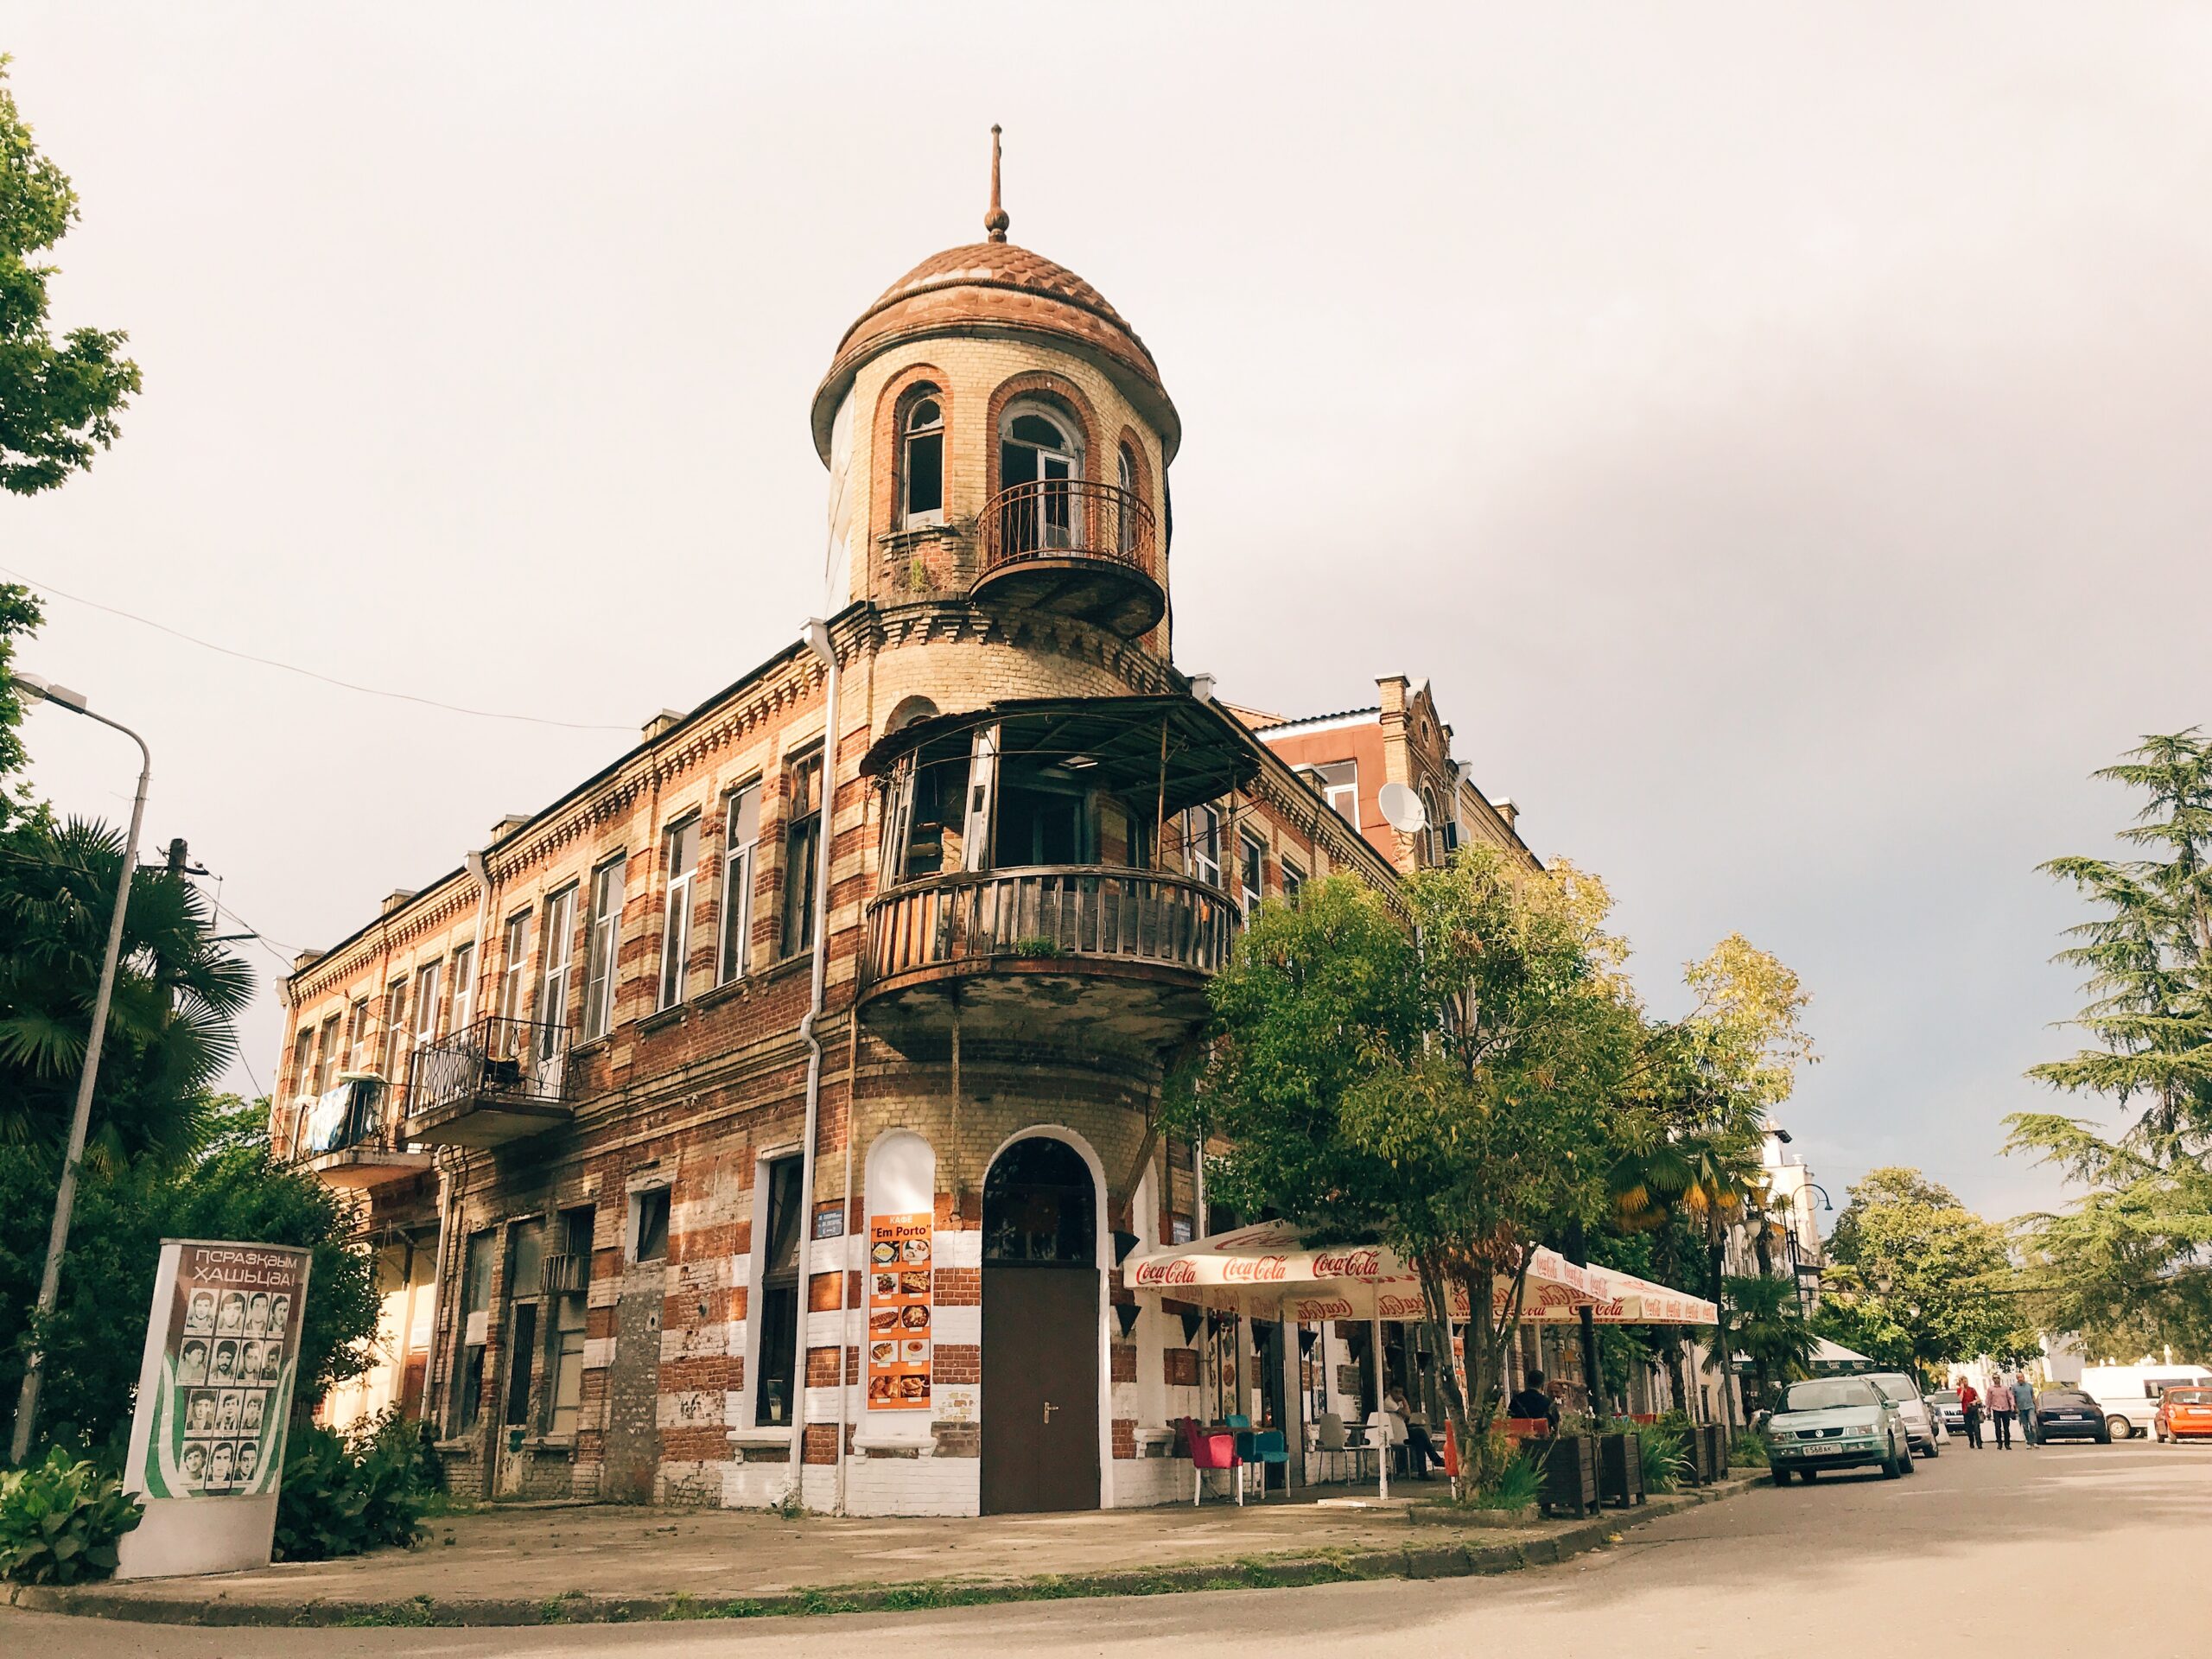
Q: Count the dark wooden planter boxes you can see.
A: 4